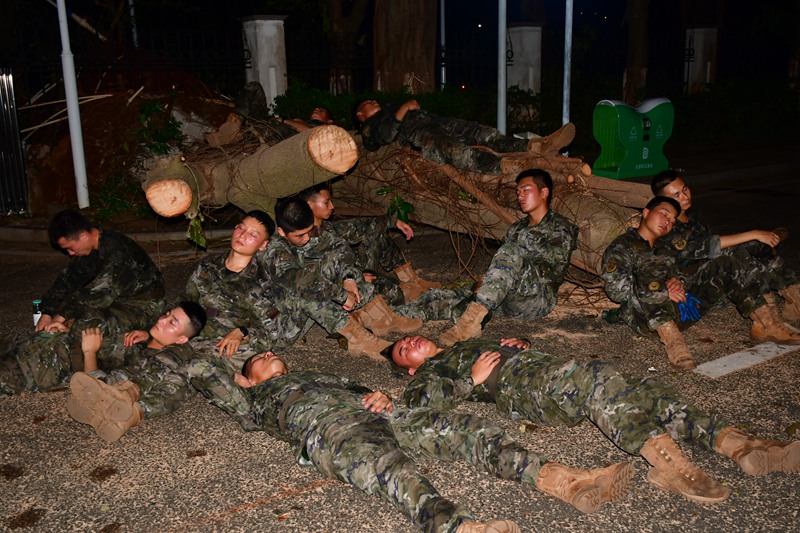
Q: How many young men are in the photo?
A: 12